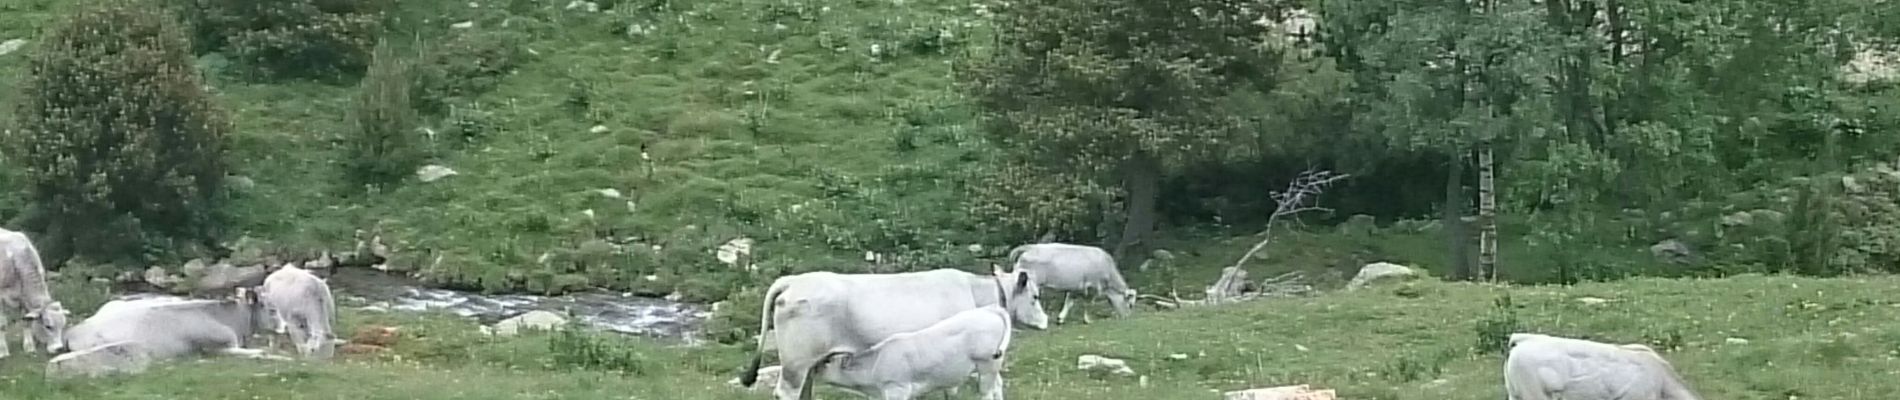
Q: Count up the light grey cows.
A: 7